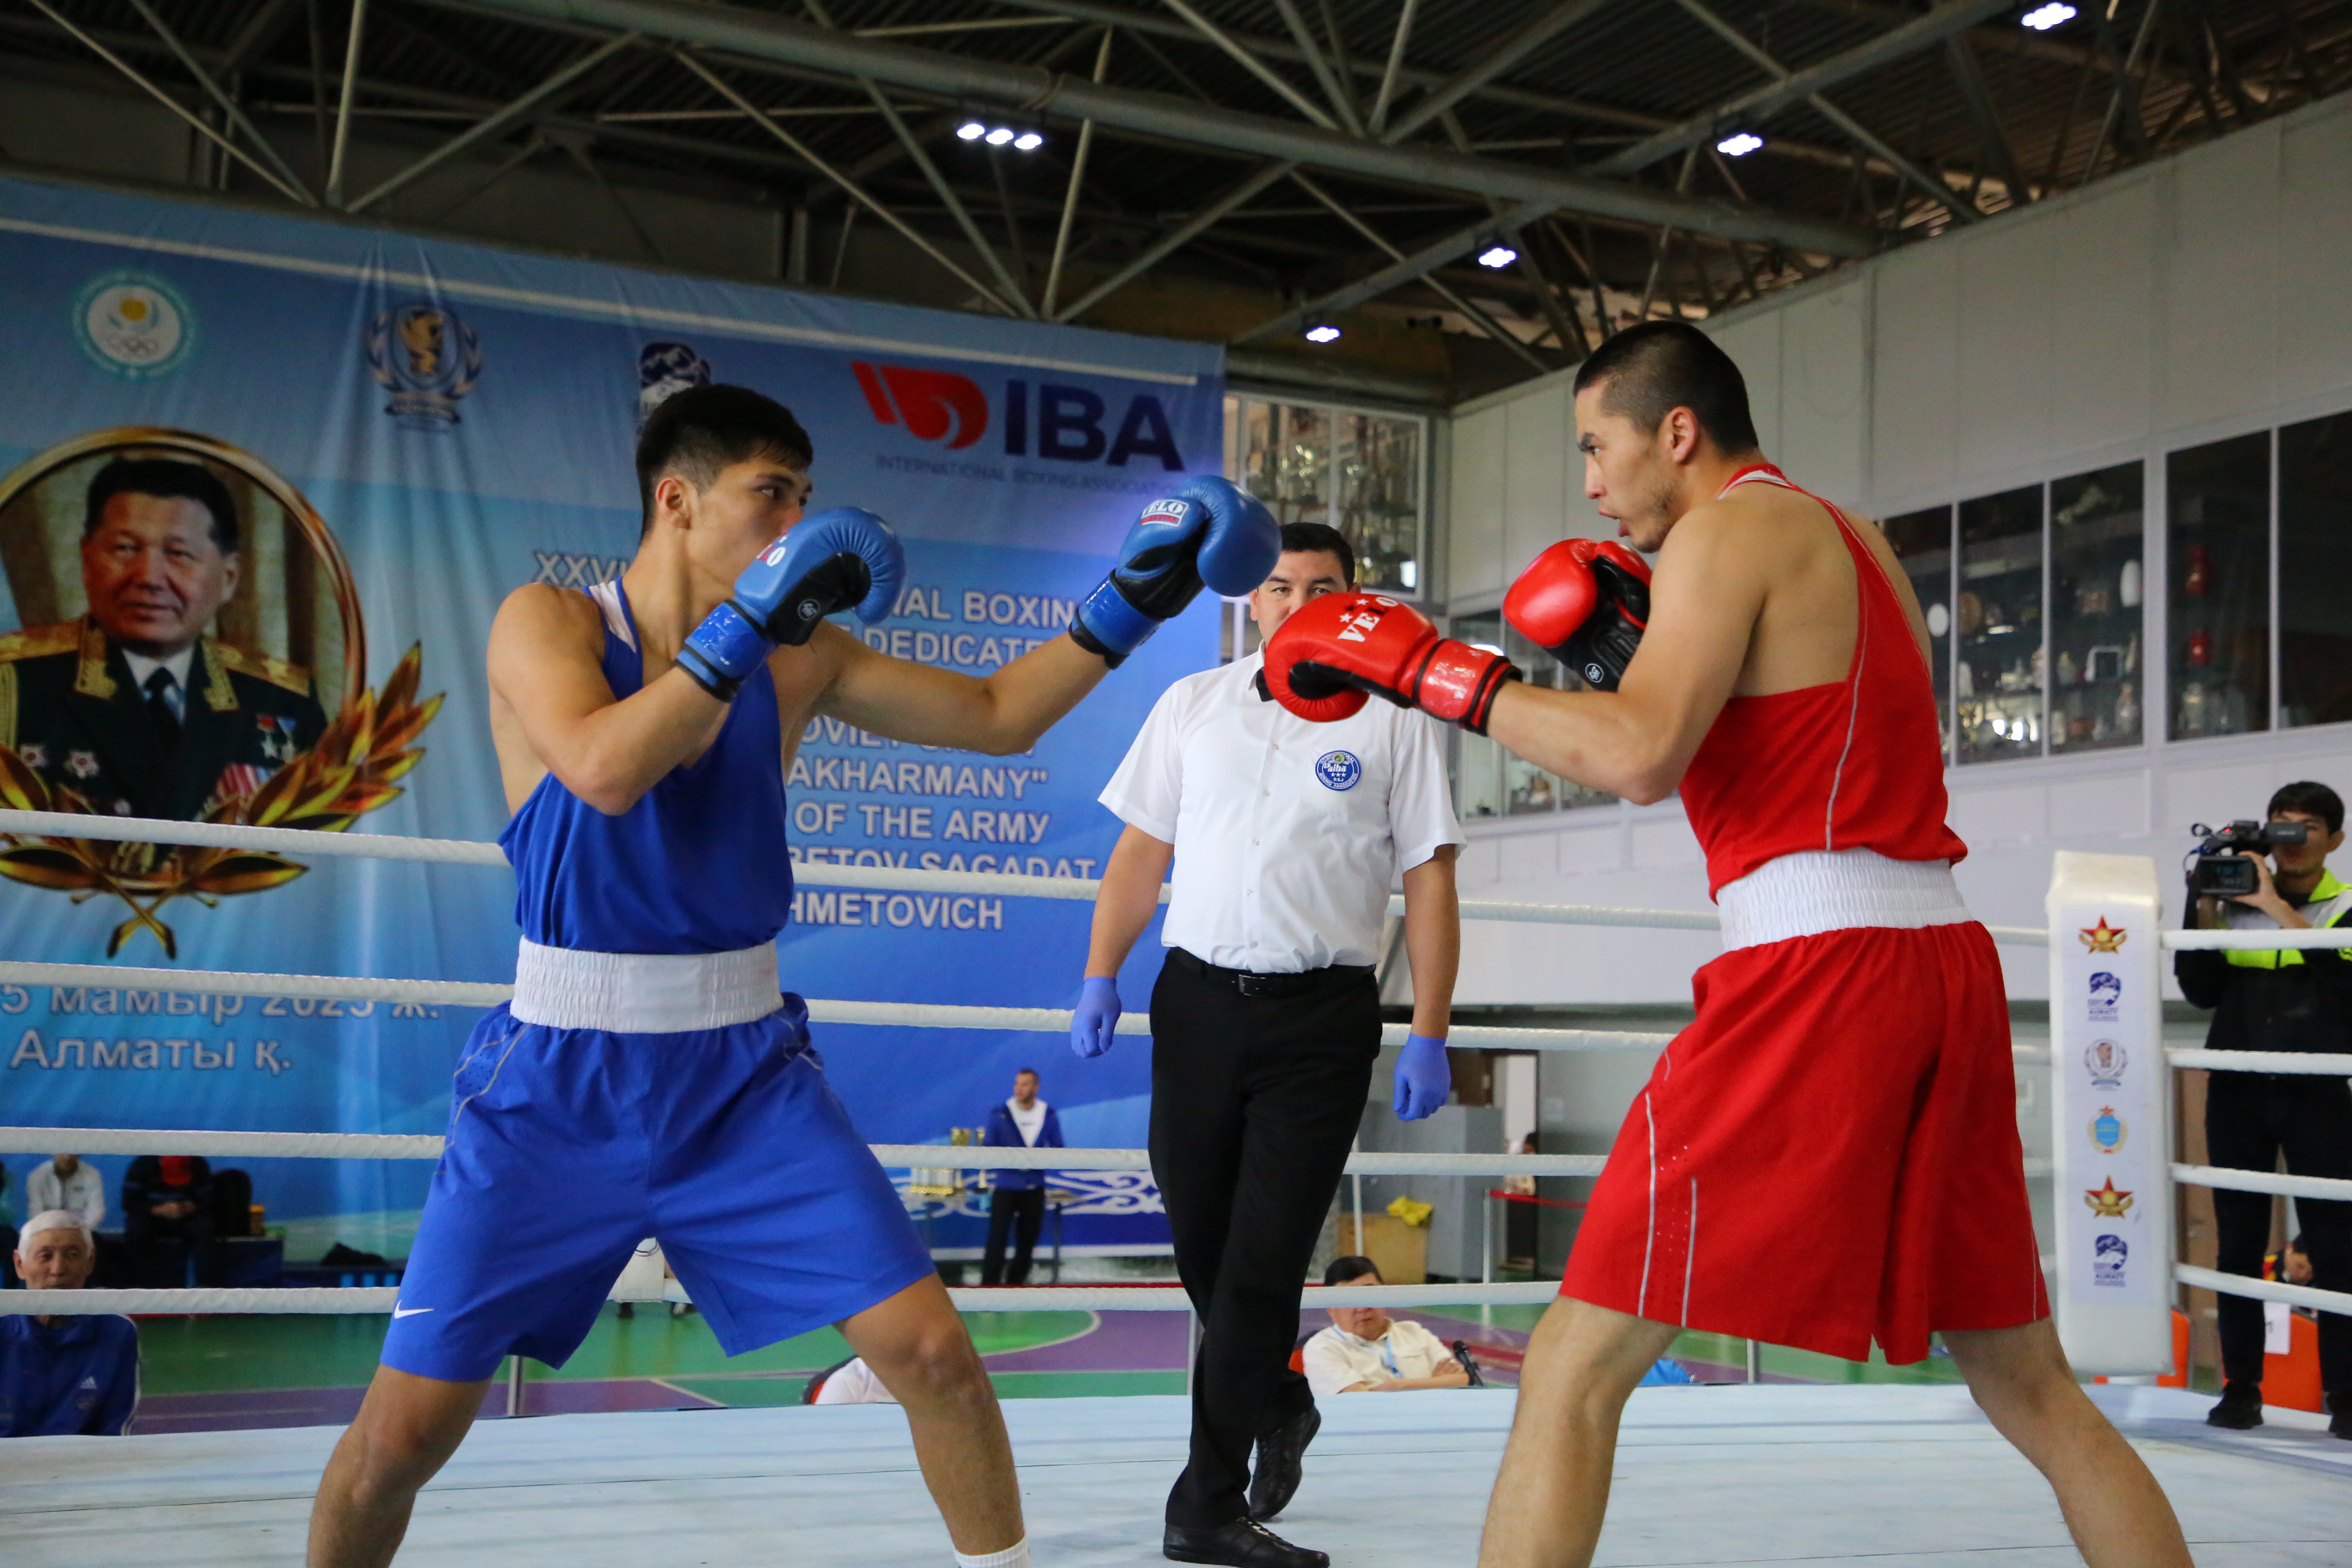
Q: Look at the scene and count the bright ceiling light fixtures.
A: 5